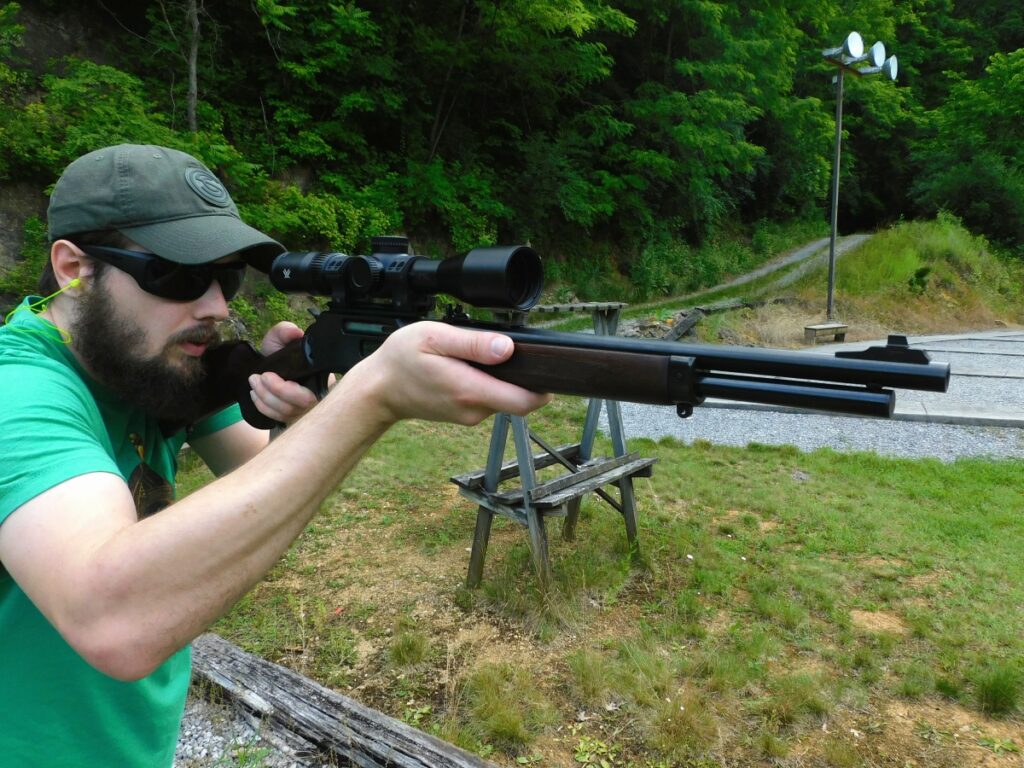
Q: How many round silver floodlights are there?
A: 3